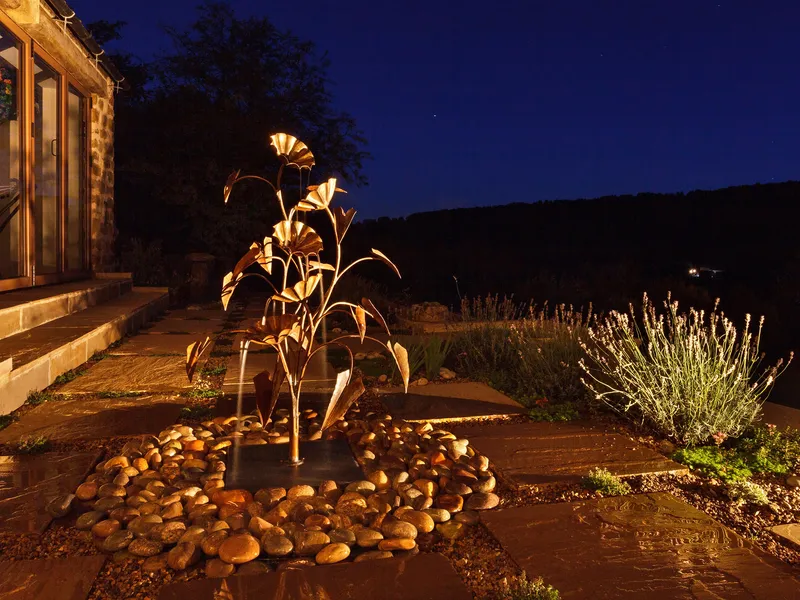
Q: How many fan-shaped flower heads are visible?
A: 5